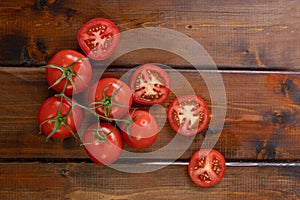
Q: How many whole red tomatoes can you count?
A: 5